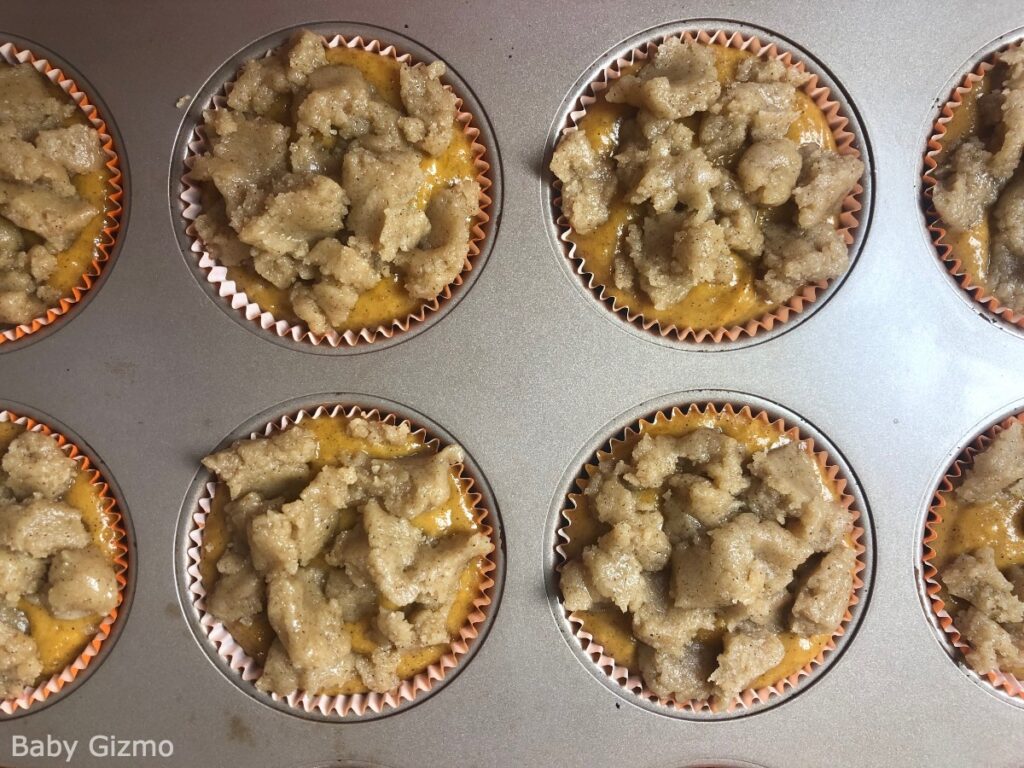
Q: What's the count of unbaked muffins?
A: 8